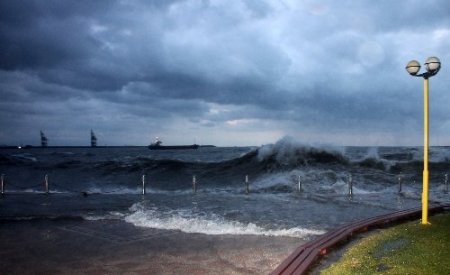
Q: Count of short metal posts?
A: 9